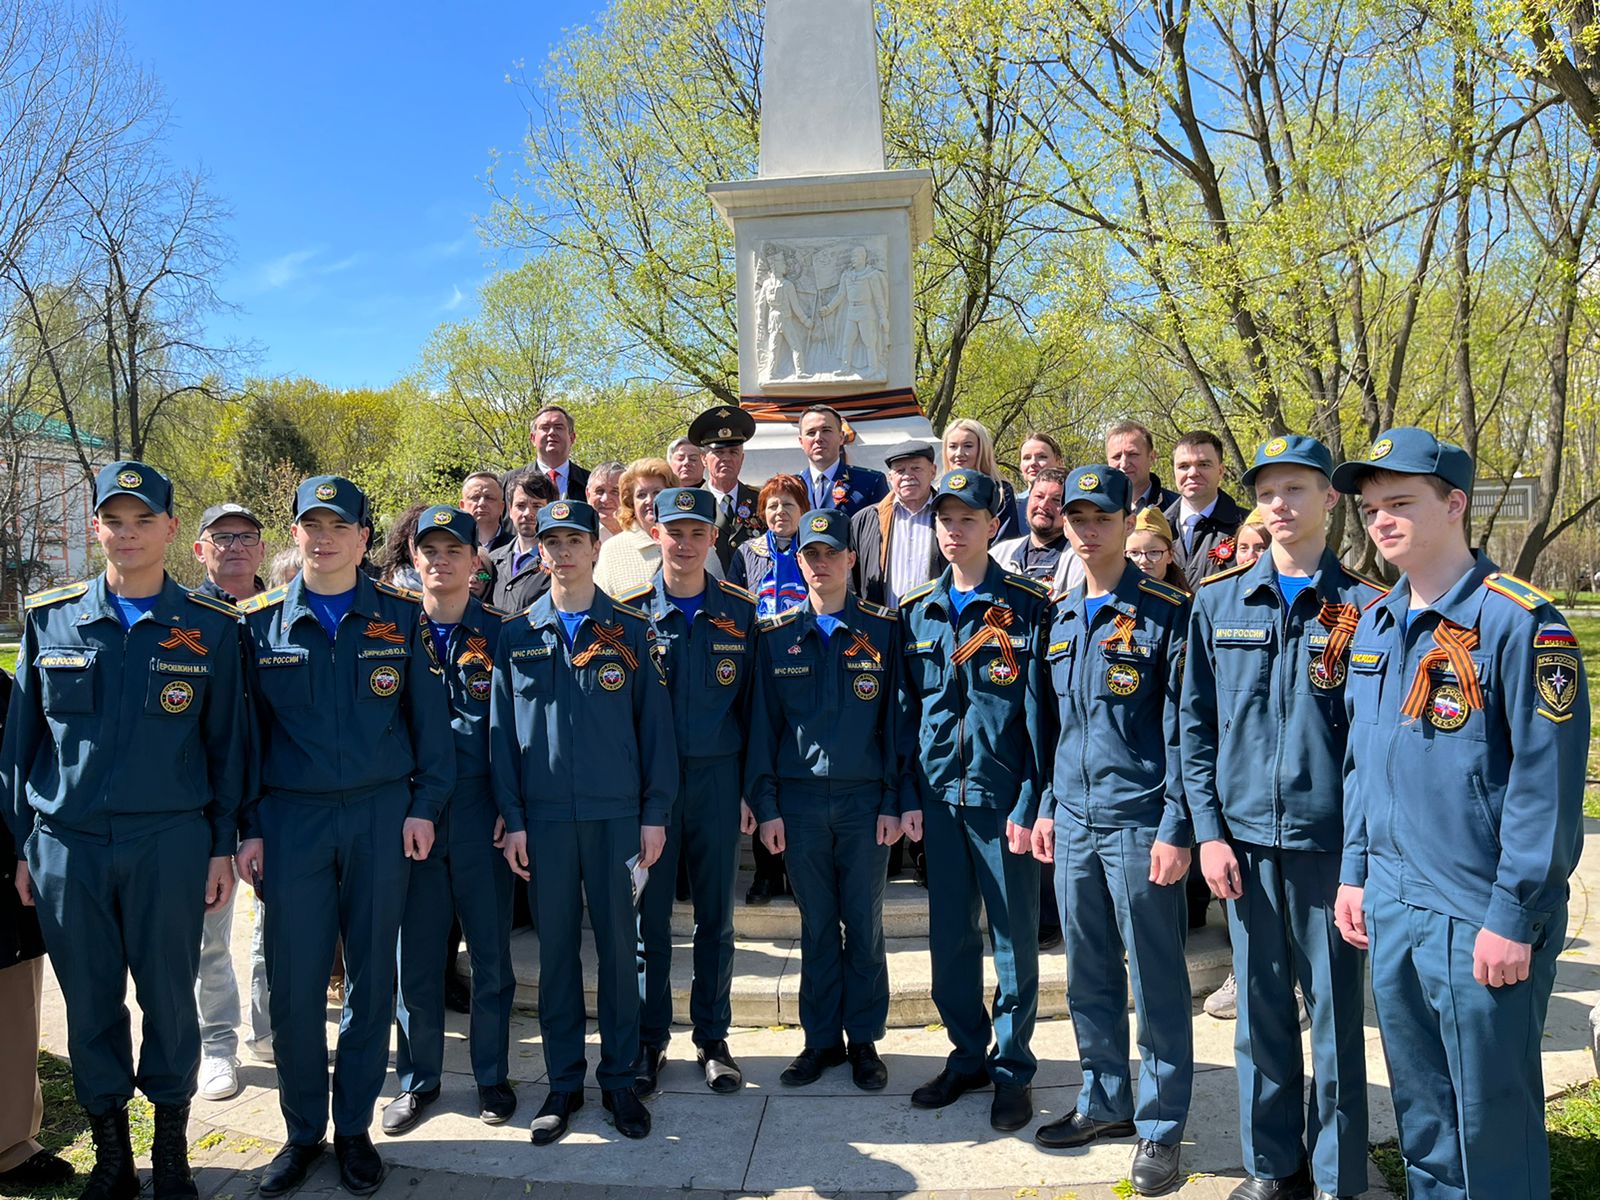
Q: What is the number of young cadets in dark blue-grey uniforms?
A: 10